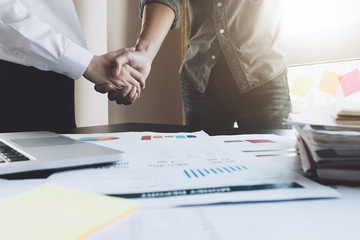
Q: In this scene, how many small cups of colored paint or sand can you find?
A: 0